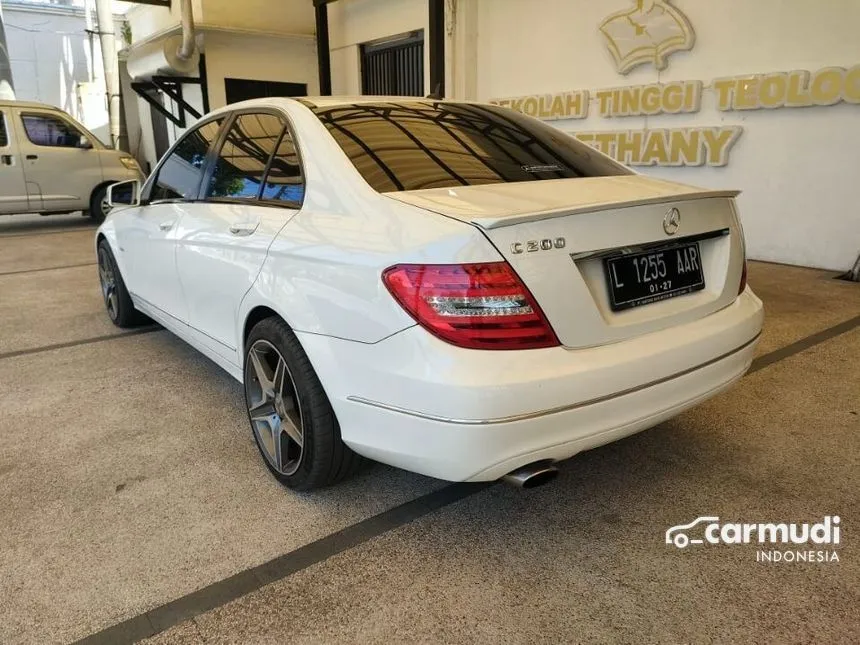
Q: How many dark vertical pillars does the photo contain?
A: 2